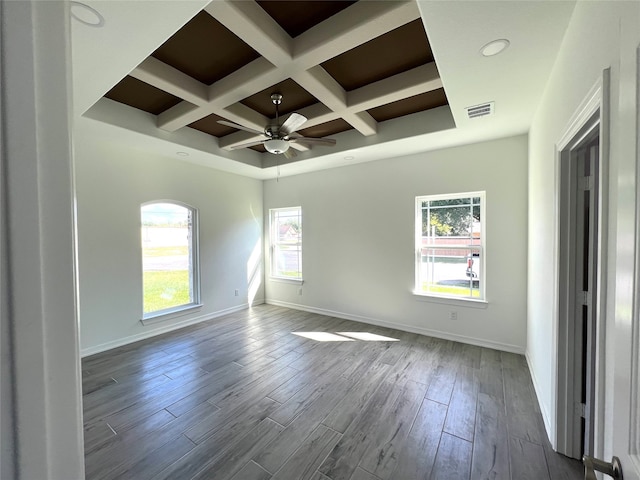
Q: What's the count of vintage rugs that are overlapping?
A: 0